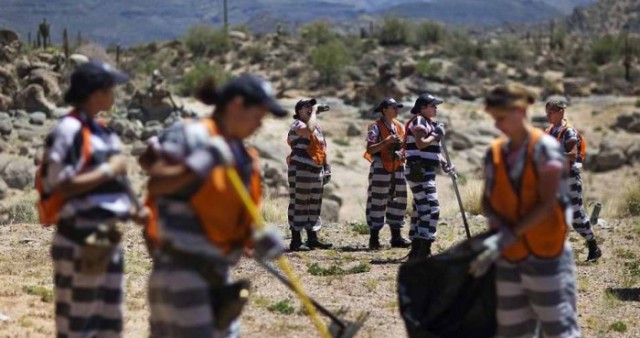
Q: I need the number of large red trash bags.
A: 0